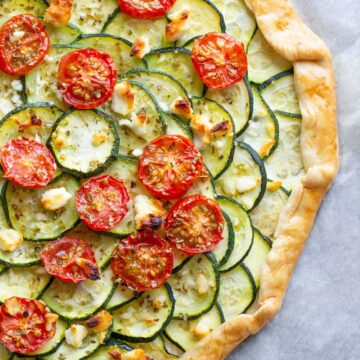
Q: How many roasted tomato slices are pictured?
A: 11